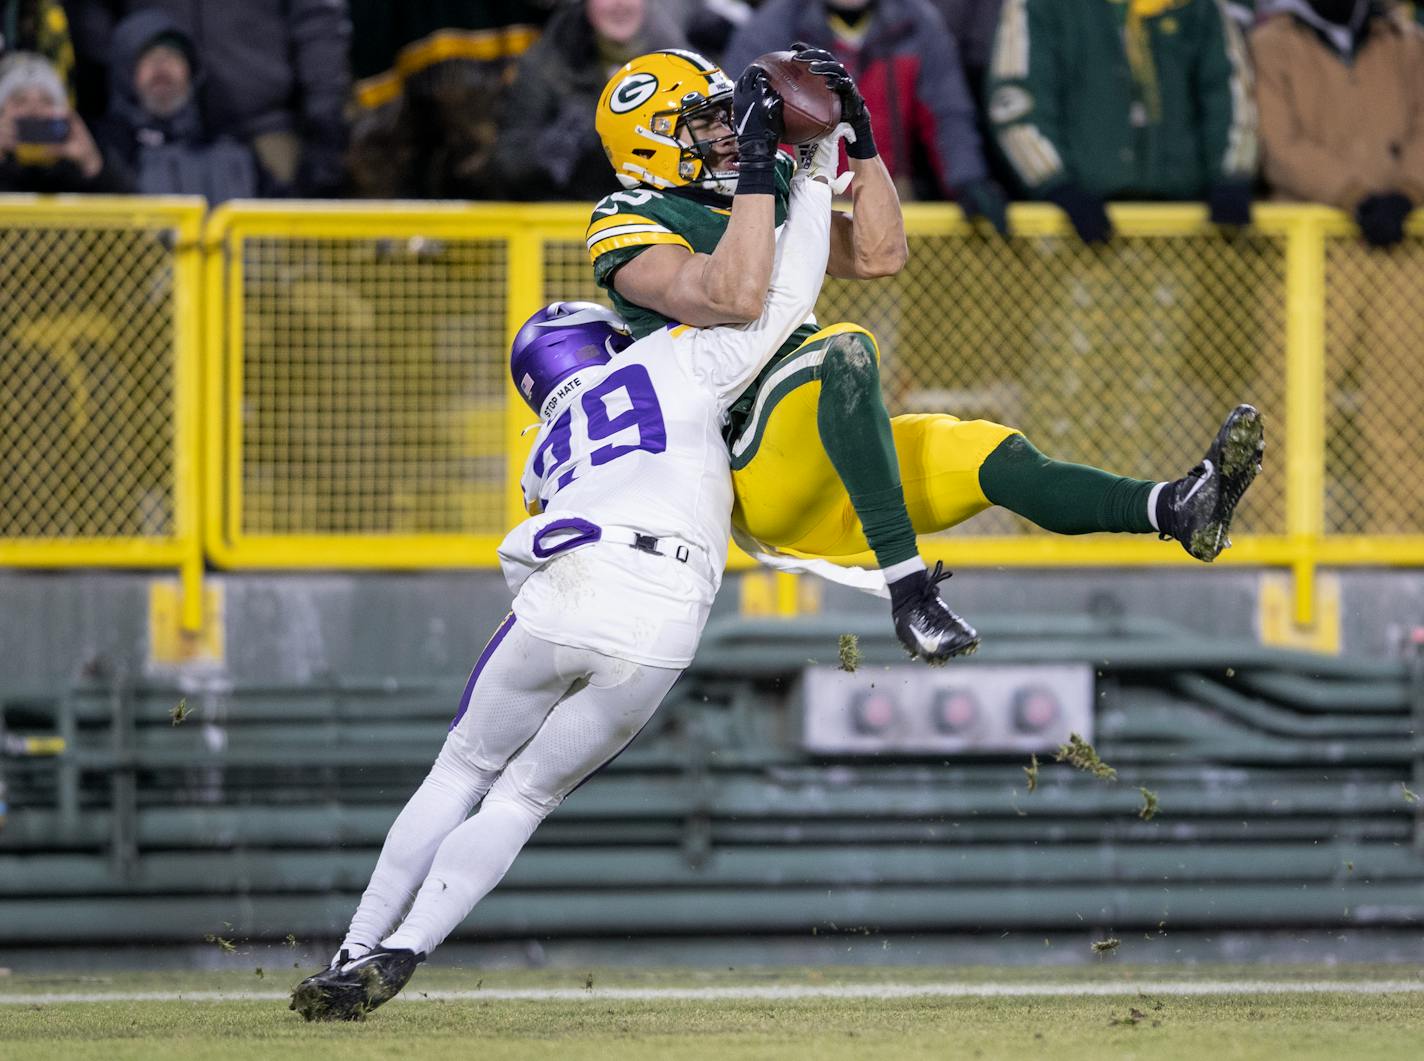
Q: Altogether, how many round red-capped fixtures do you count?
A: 3